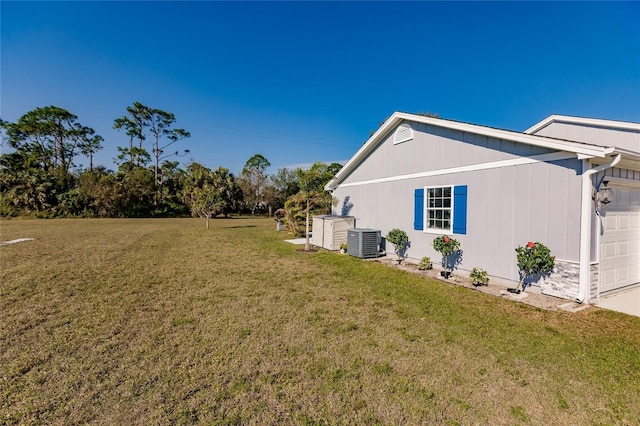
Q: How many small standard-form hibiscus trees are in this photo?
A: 3